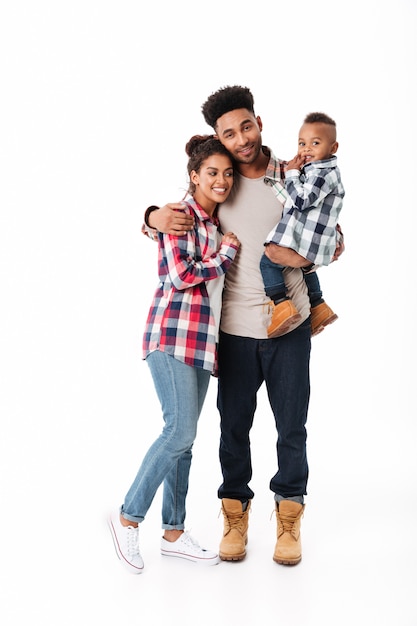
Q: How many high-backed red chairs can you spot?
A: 0